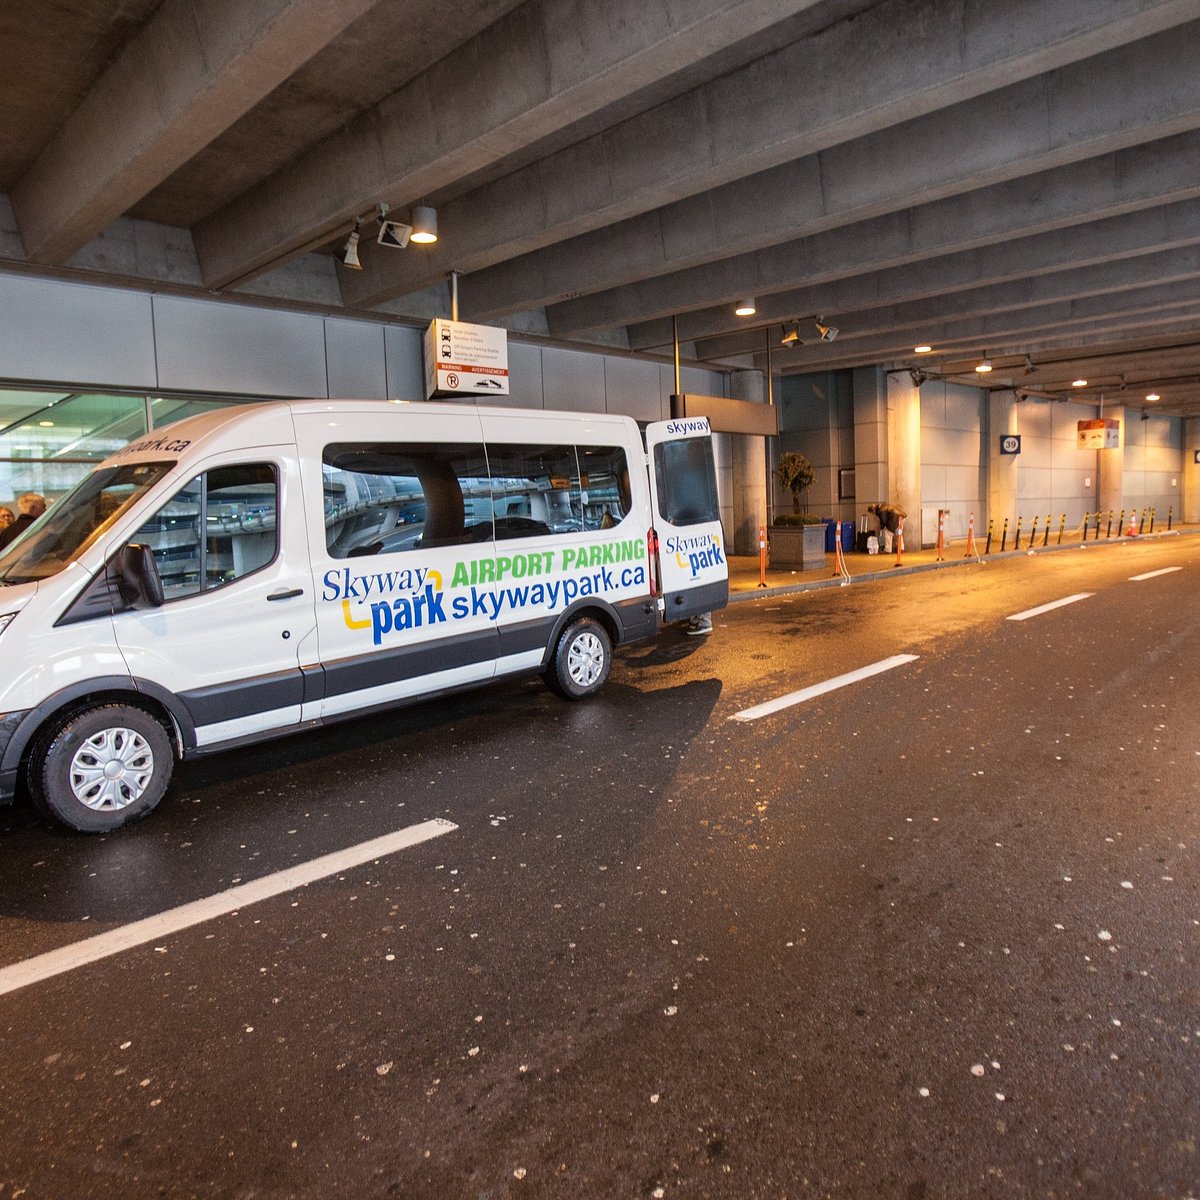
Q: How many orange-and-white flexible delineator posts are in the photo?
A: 5